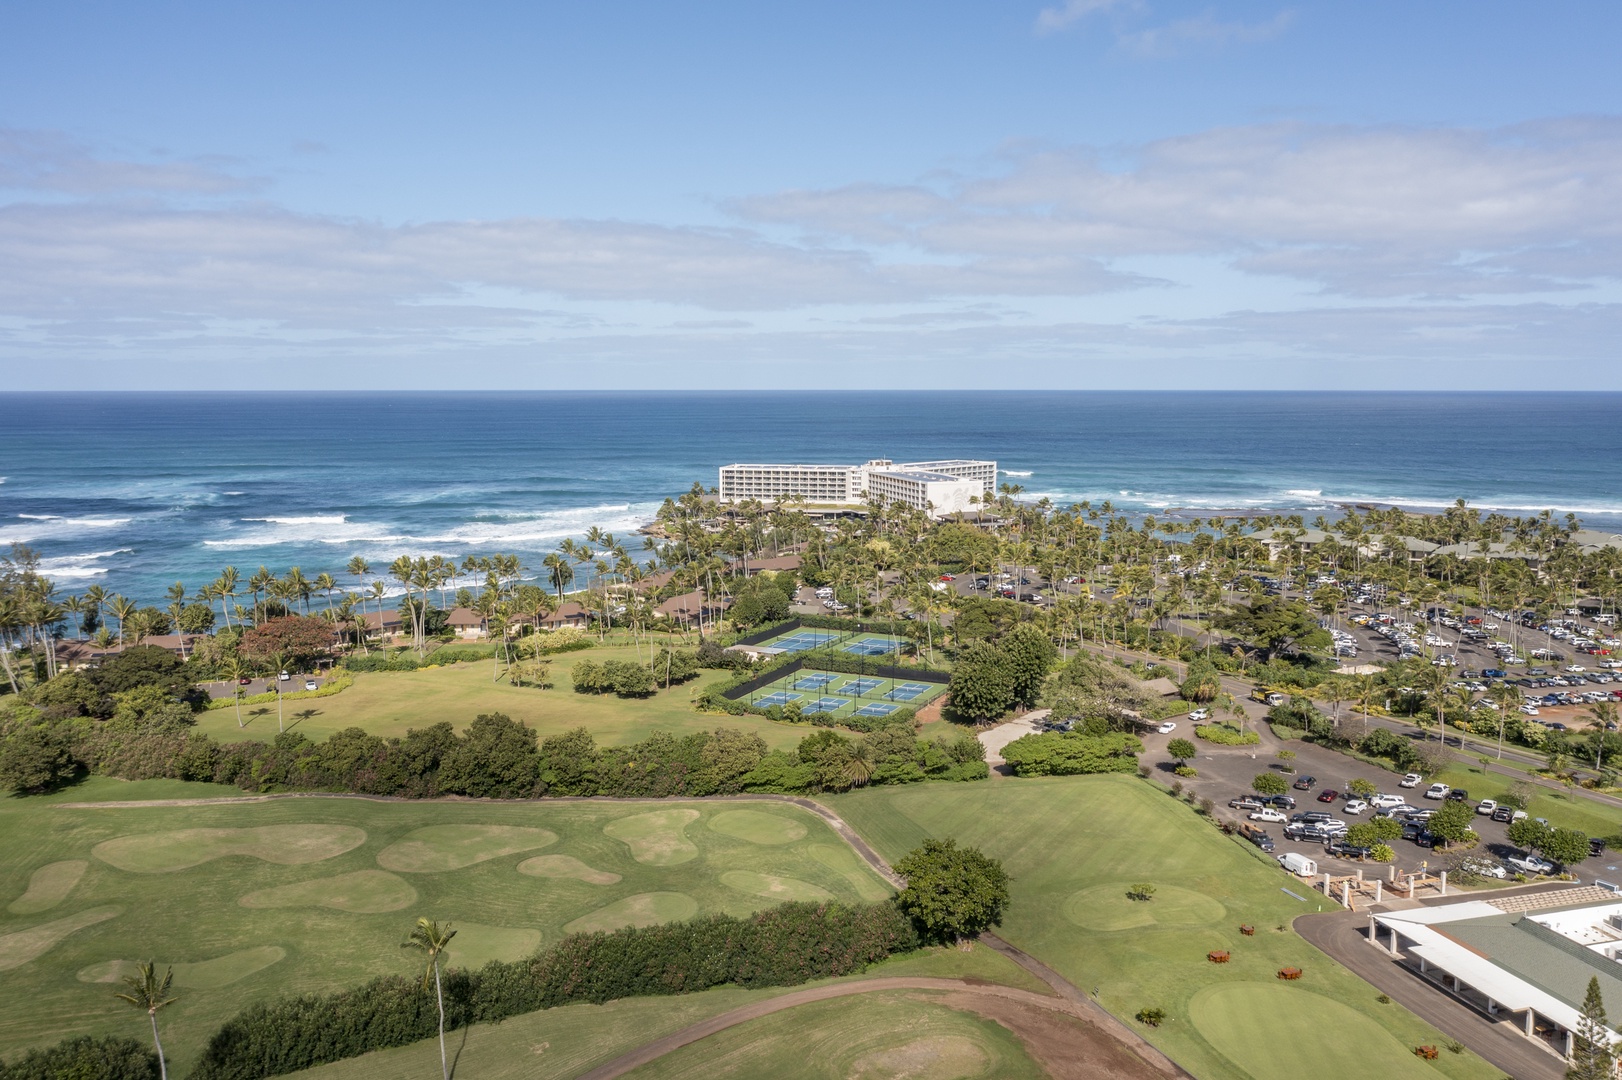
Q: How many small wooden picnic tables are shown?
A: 4